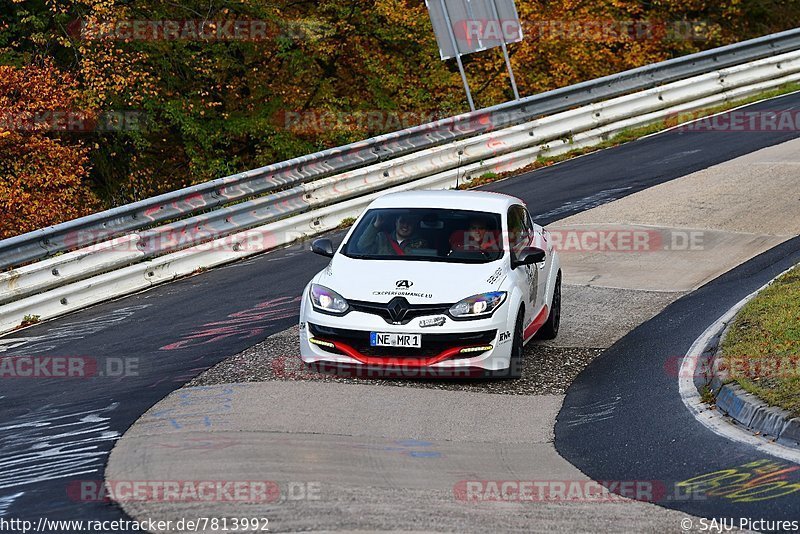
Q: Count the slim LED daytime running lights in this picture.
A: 2